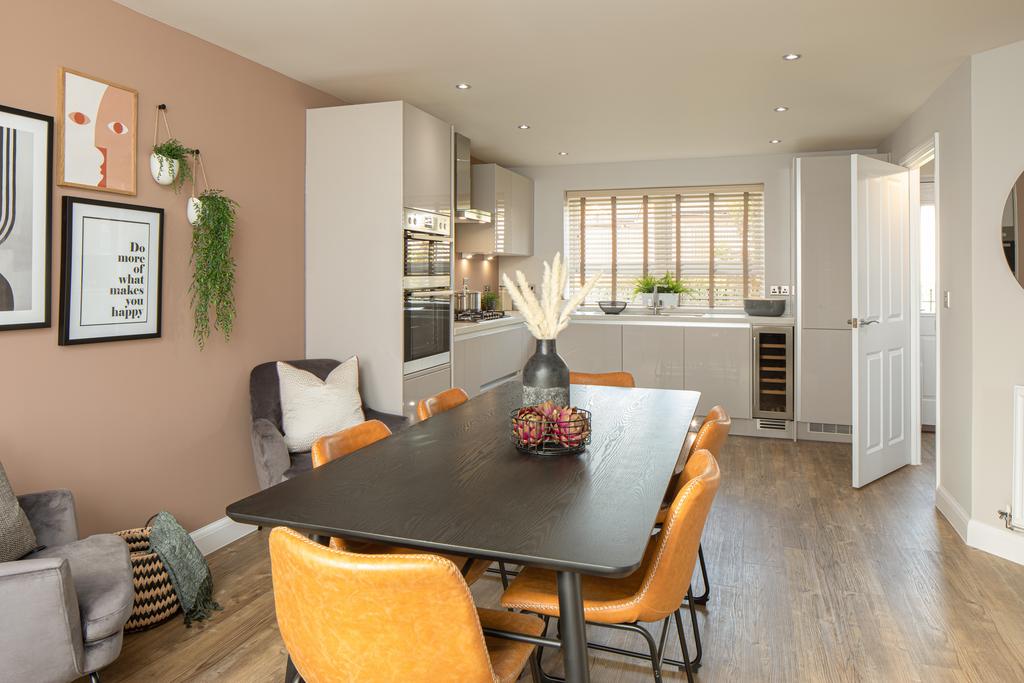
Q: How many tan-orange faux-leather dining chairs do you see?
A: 6